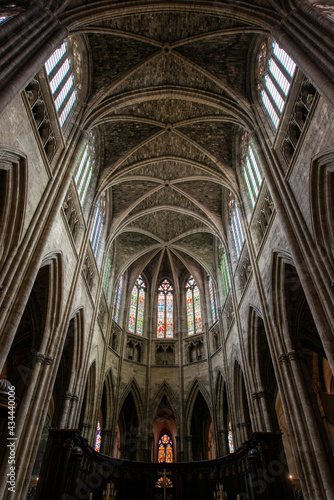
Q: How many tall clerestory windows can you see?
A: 13